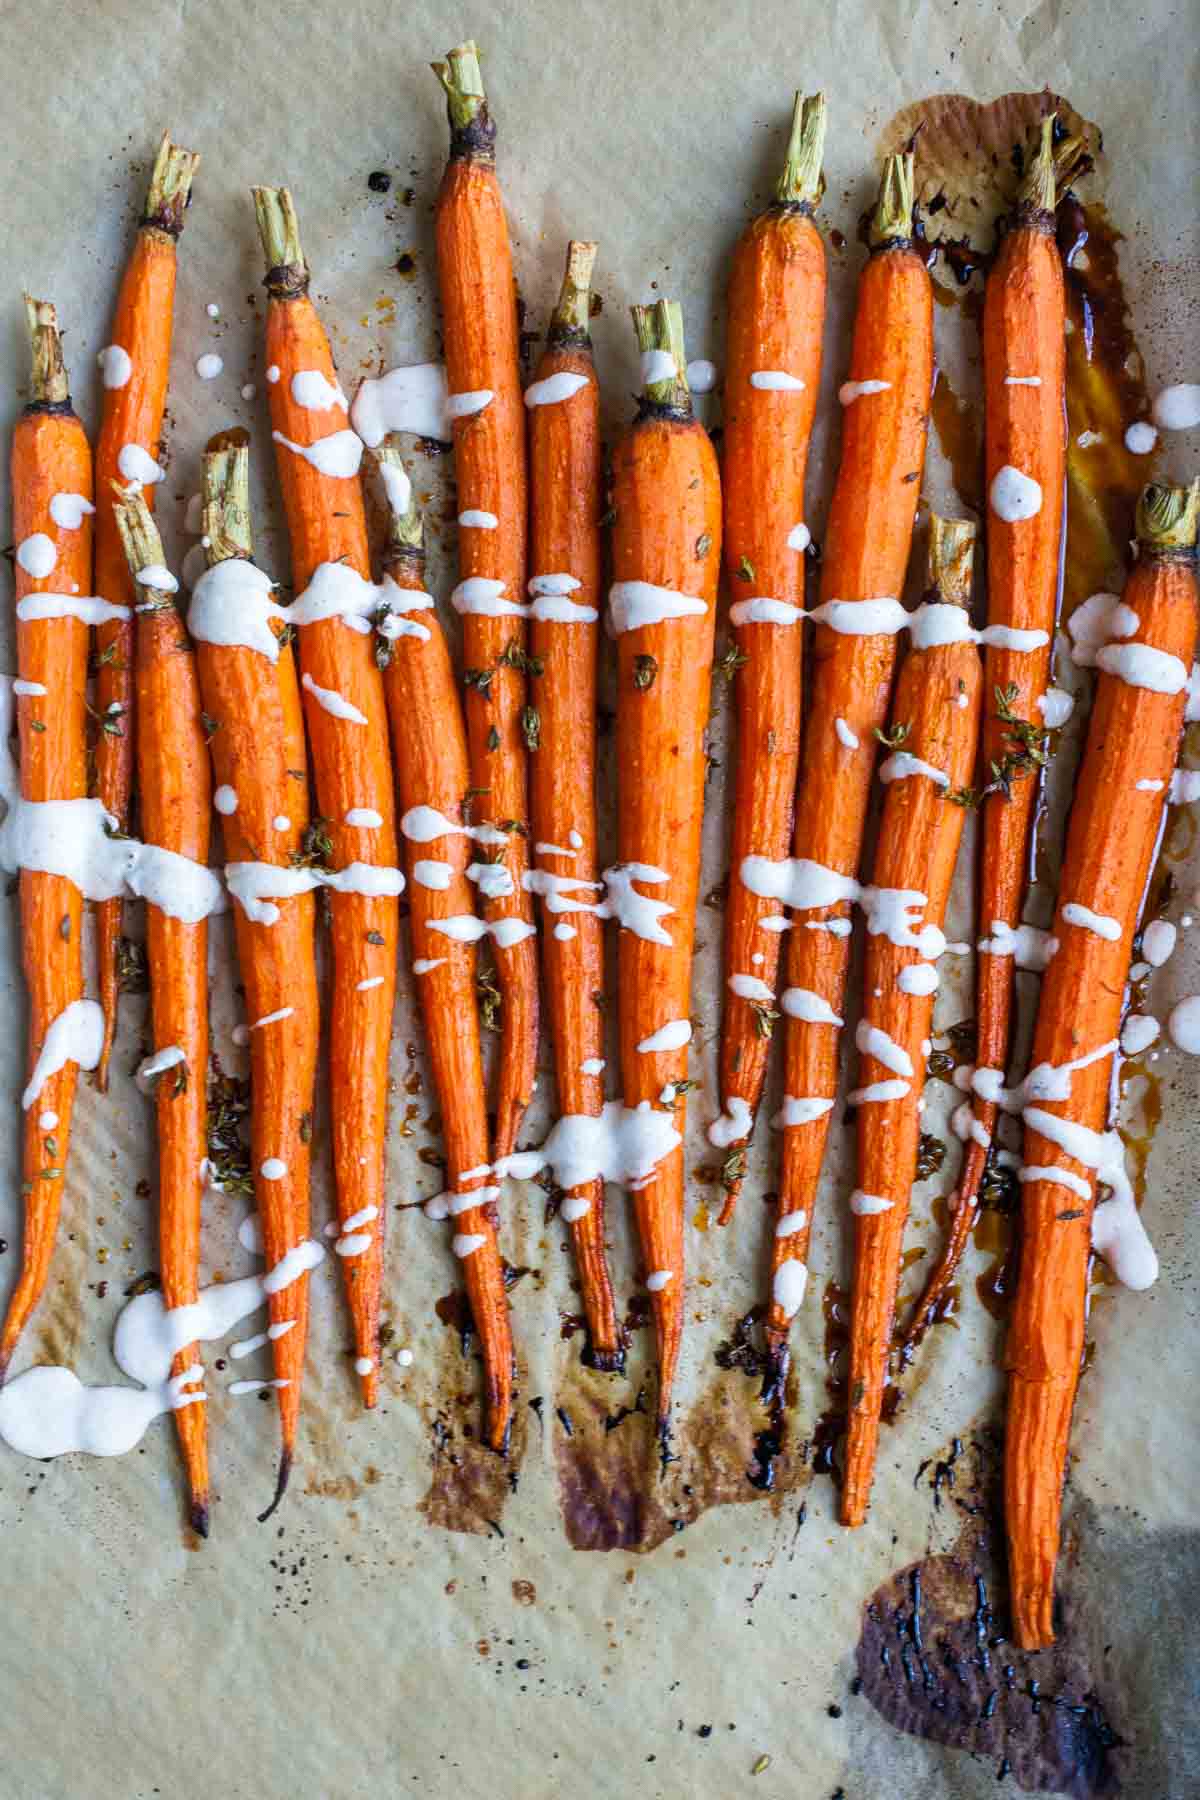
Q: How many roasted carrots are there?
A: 14